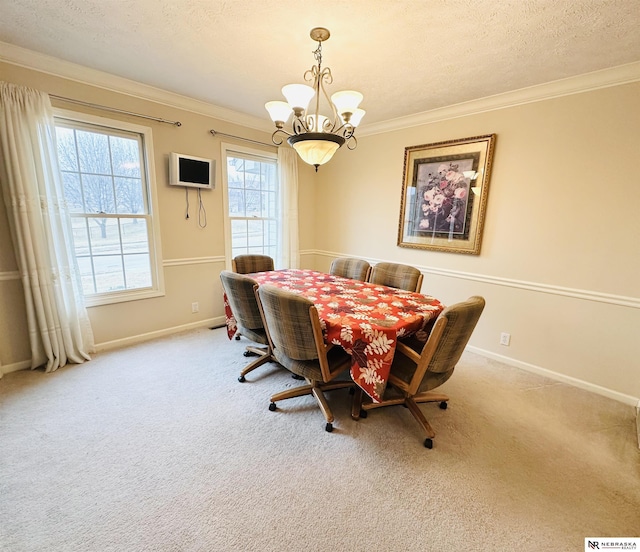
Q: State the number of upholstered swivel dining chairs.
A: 6